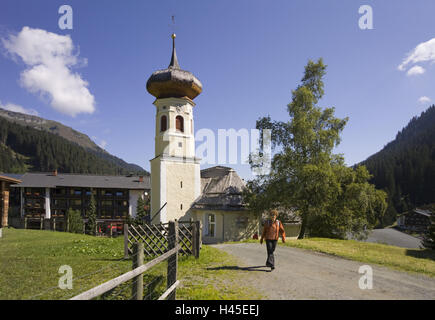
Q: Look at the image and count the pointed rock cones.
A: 0